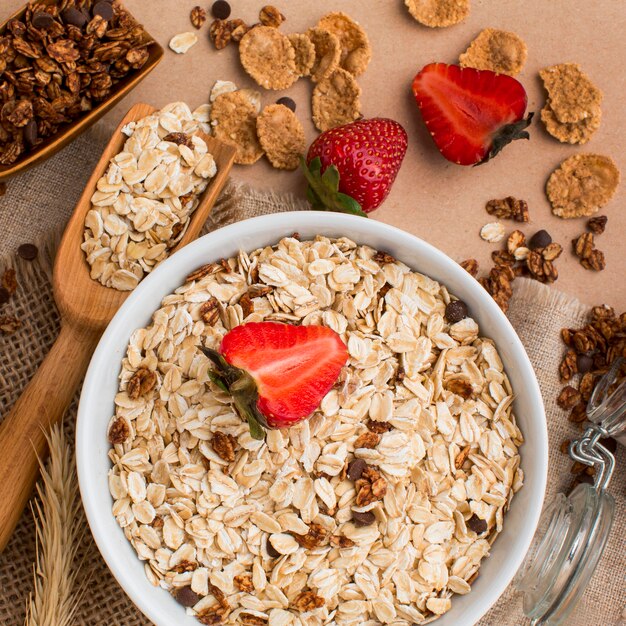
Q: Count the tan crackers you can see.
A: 12